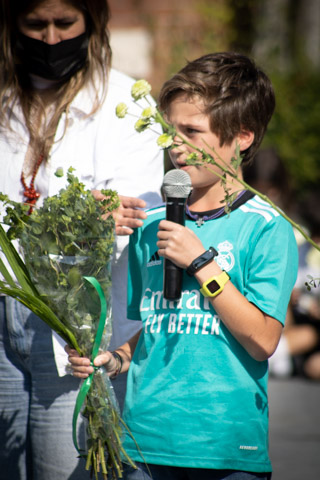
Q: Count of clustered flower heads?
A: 5